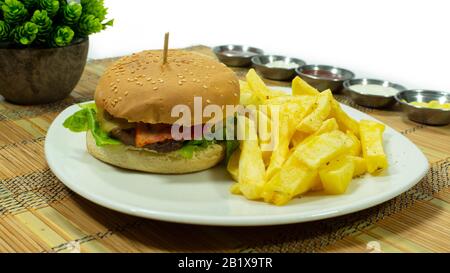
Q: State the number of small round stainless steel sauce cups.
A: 5